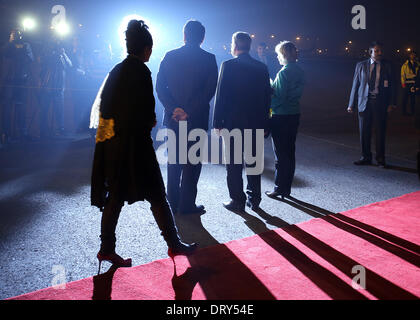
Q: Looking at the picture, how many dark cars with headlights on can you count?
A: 0